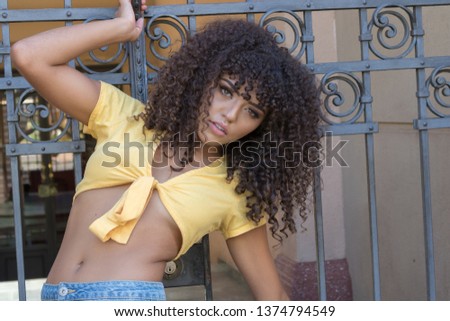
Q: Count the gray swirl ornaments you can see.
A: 7